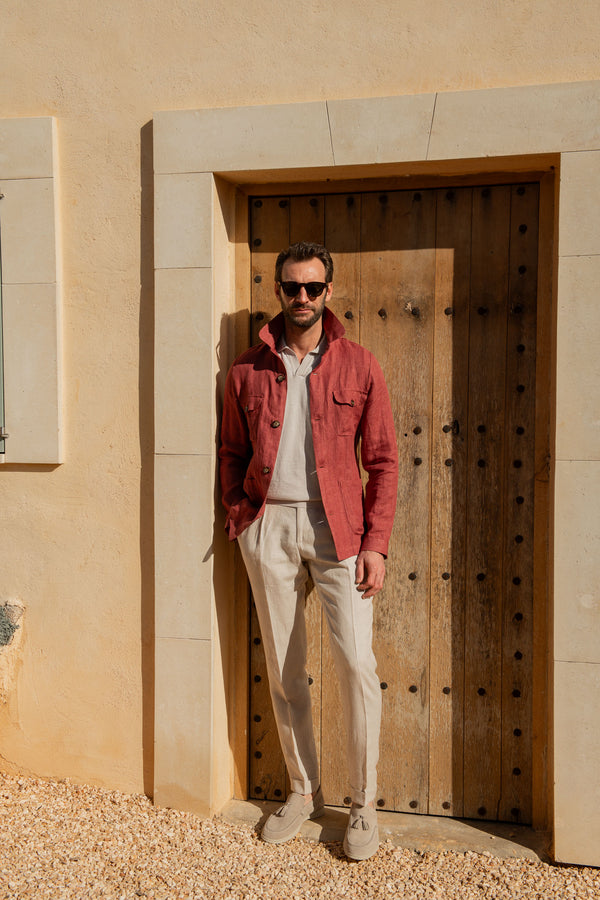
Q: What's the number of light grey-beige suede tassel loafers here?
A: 2